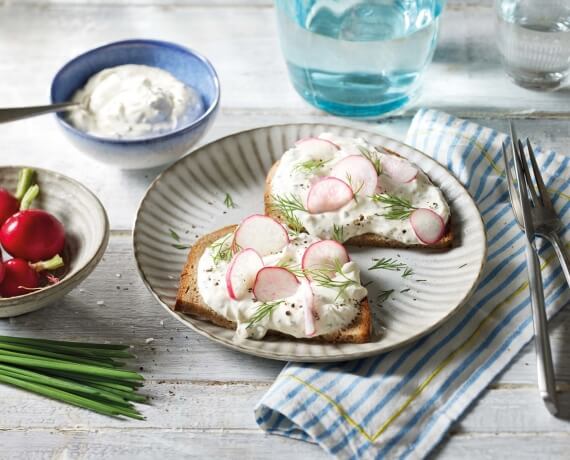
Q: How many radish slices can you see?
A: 10